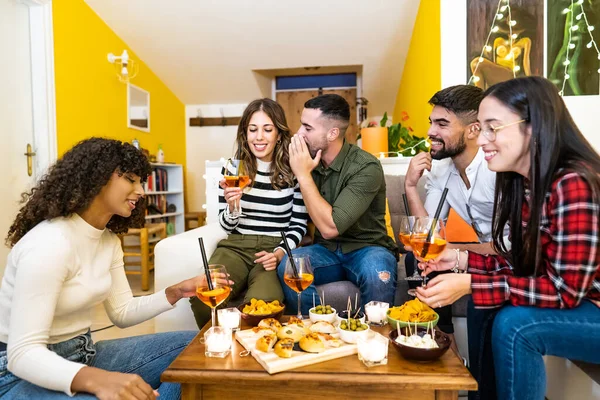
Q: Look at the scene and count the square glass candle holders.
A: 4